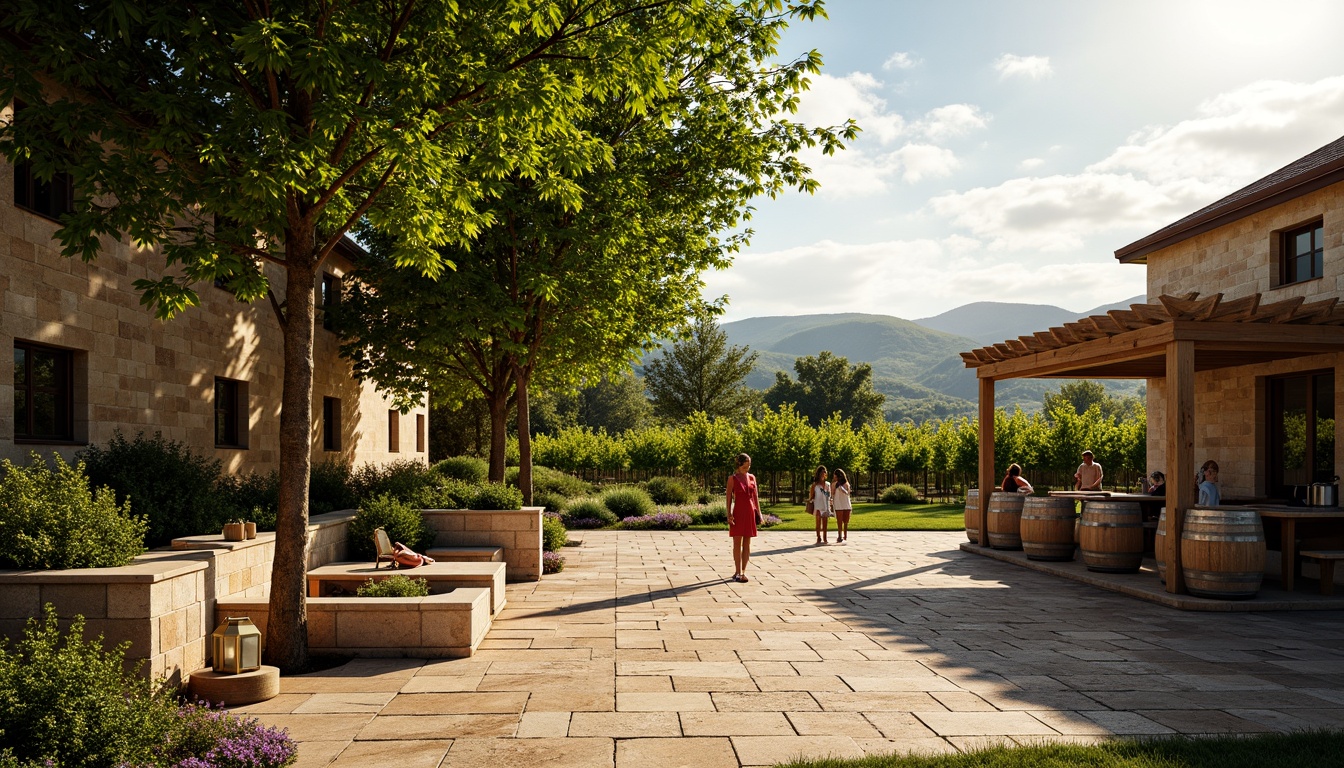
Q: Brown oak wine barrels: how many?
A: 6